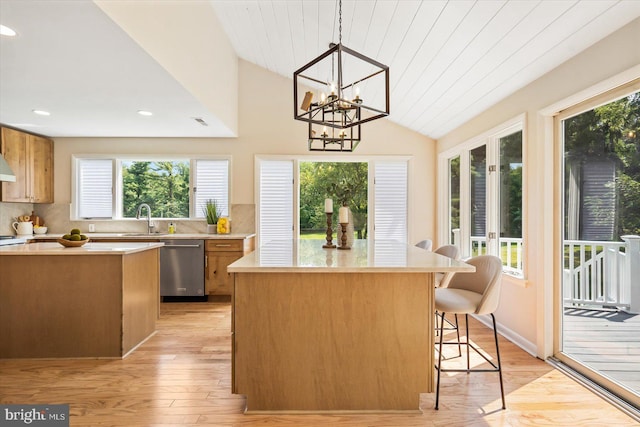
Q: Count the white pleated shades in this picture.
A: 4